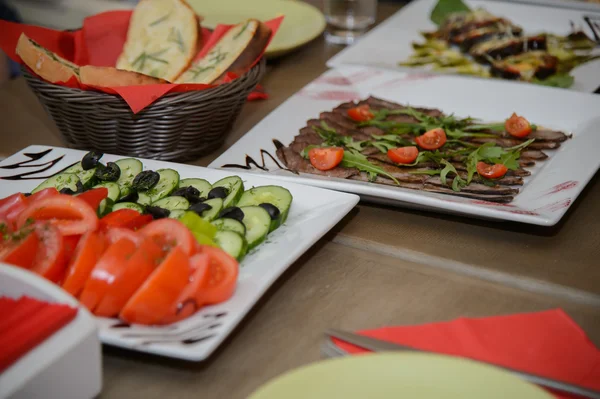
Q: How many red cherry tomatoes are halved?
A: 6